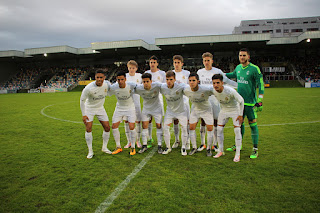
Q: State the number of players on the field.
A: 11